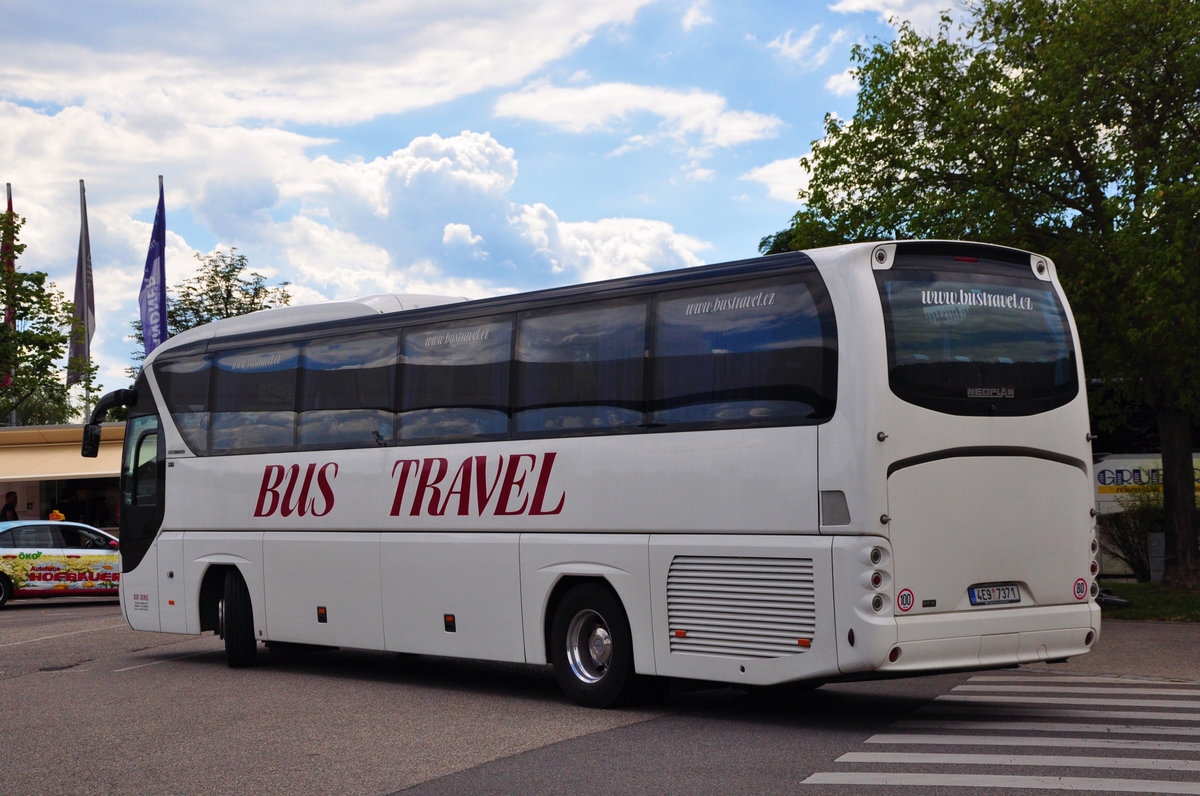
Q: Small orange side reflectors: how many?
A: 5